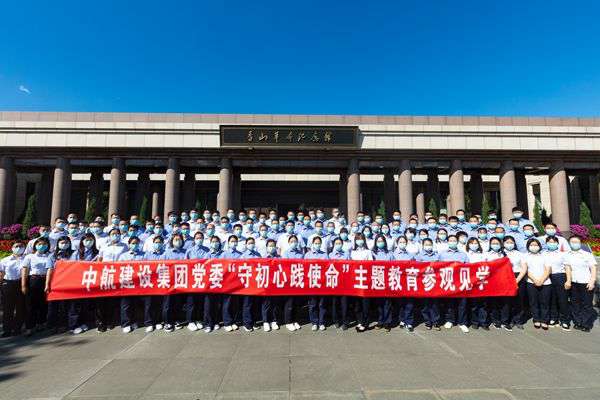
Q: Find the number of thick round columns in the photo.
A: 10